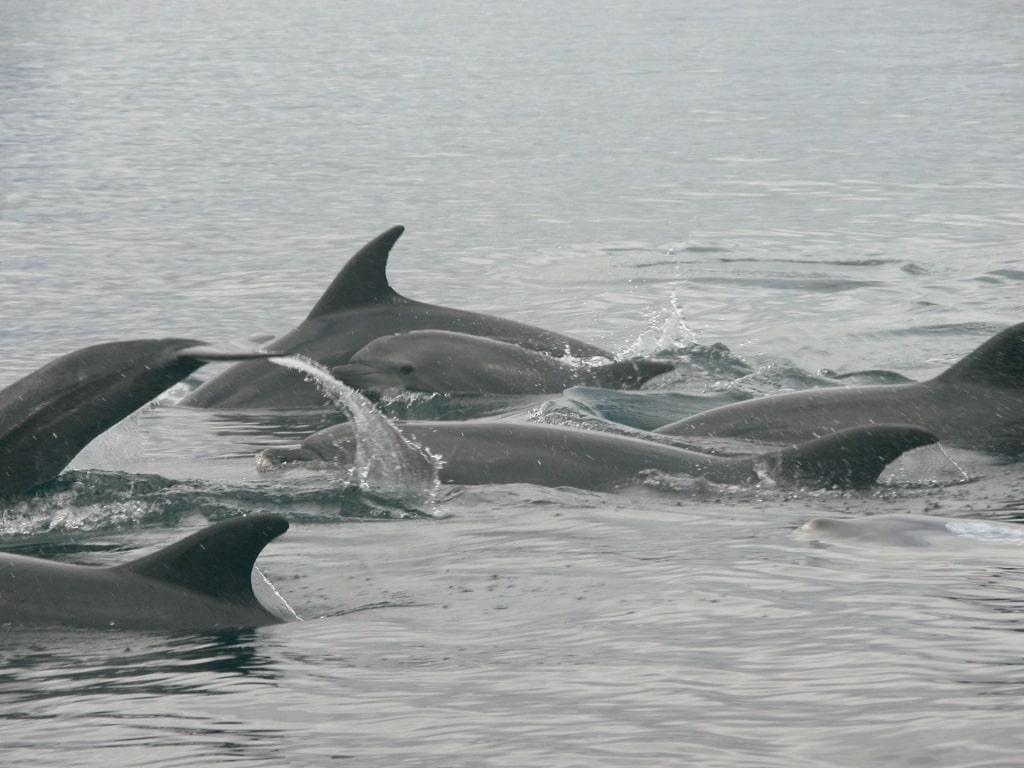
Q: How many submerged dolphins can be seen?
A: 1